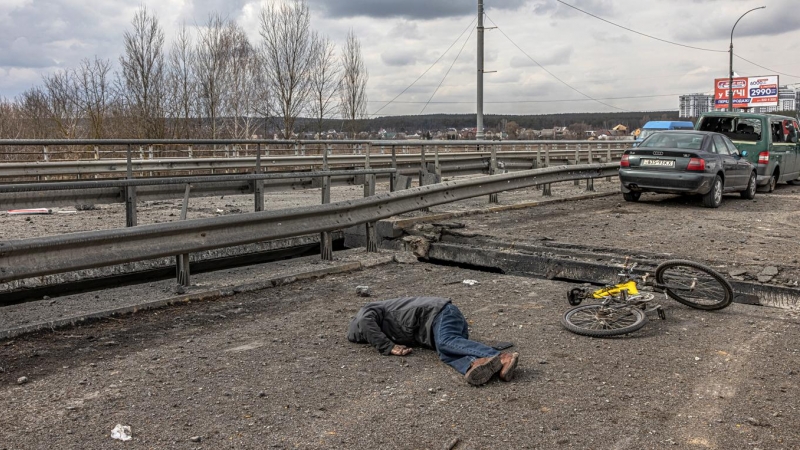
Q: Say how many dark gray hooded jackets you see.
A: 1